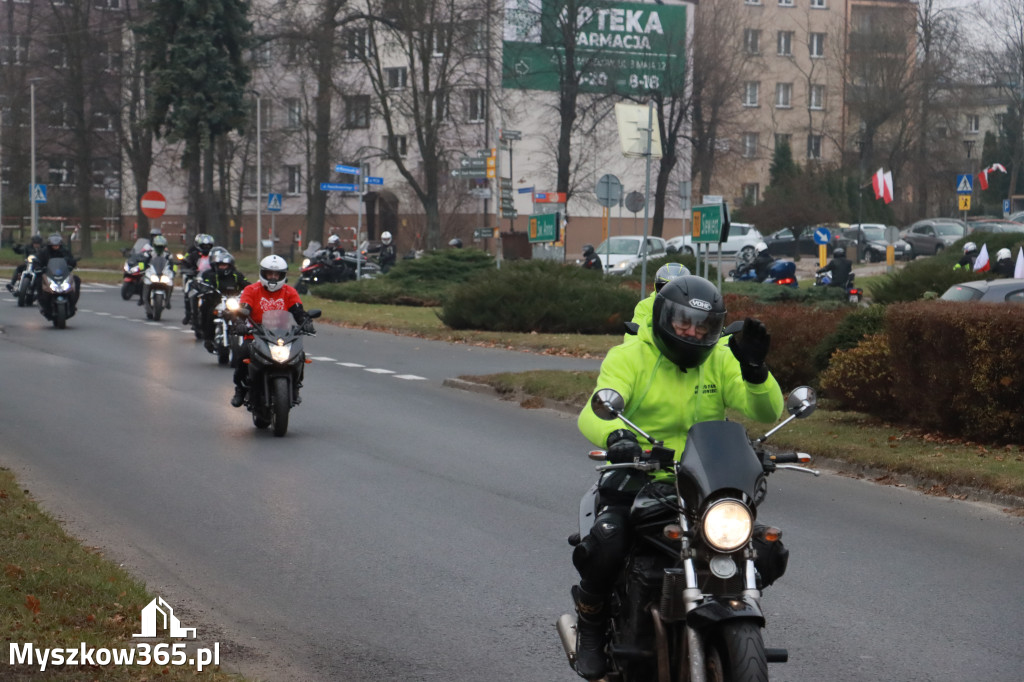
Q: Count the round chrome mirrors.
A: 2